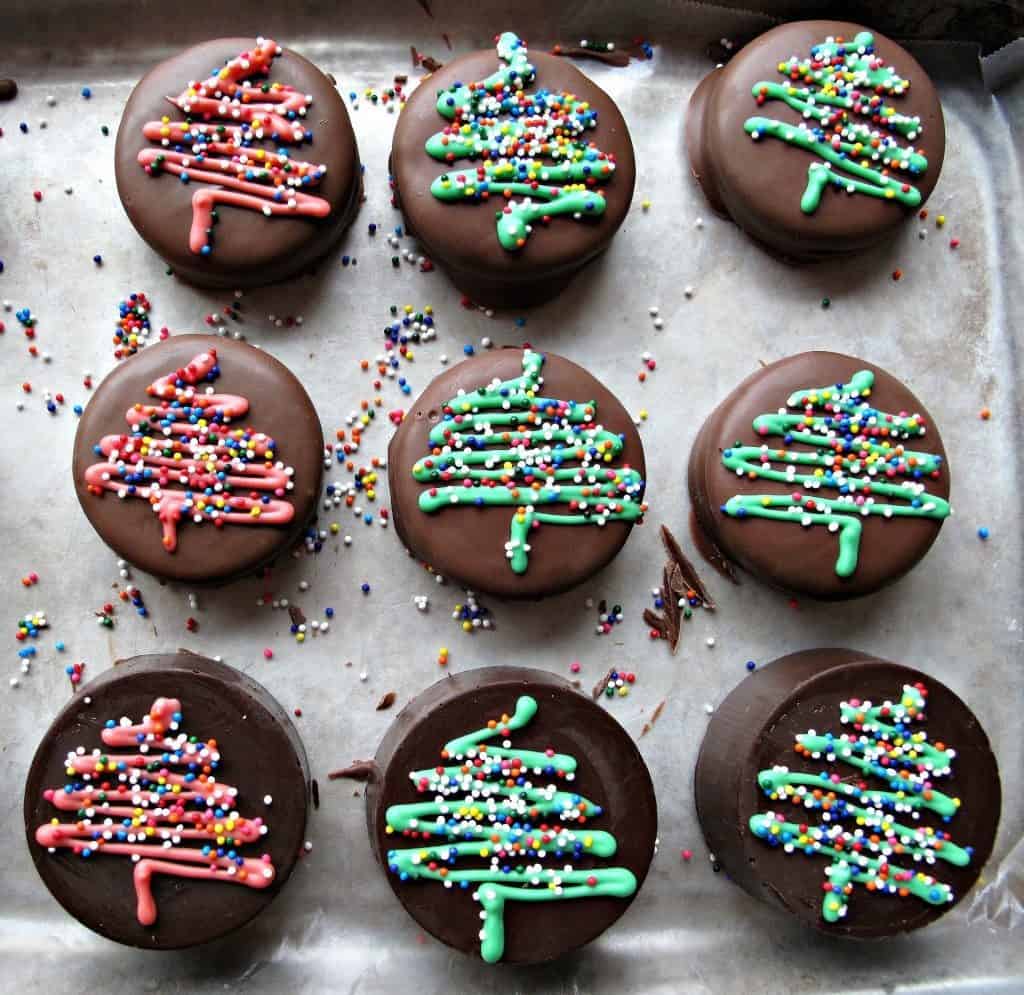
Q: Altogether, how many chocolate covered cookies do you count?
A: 9